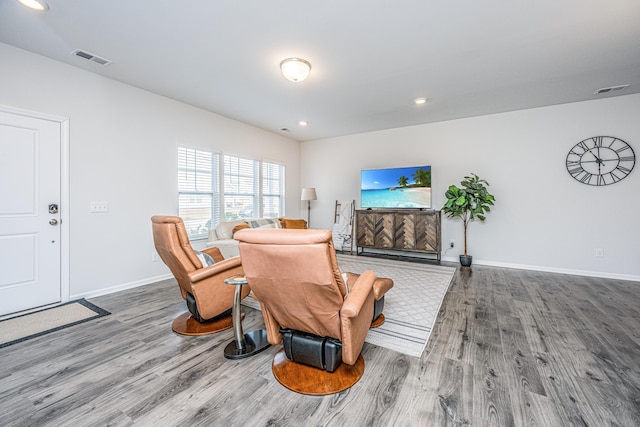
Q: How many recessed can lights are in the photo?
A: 3